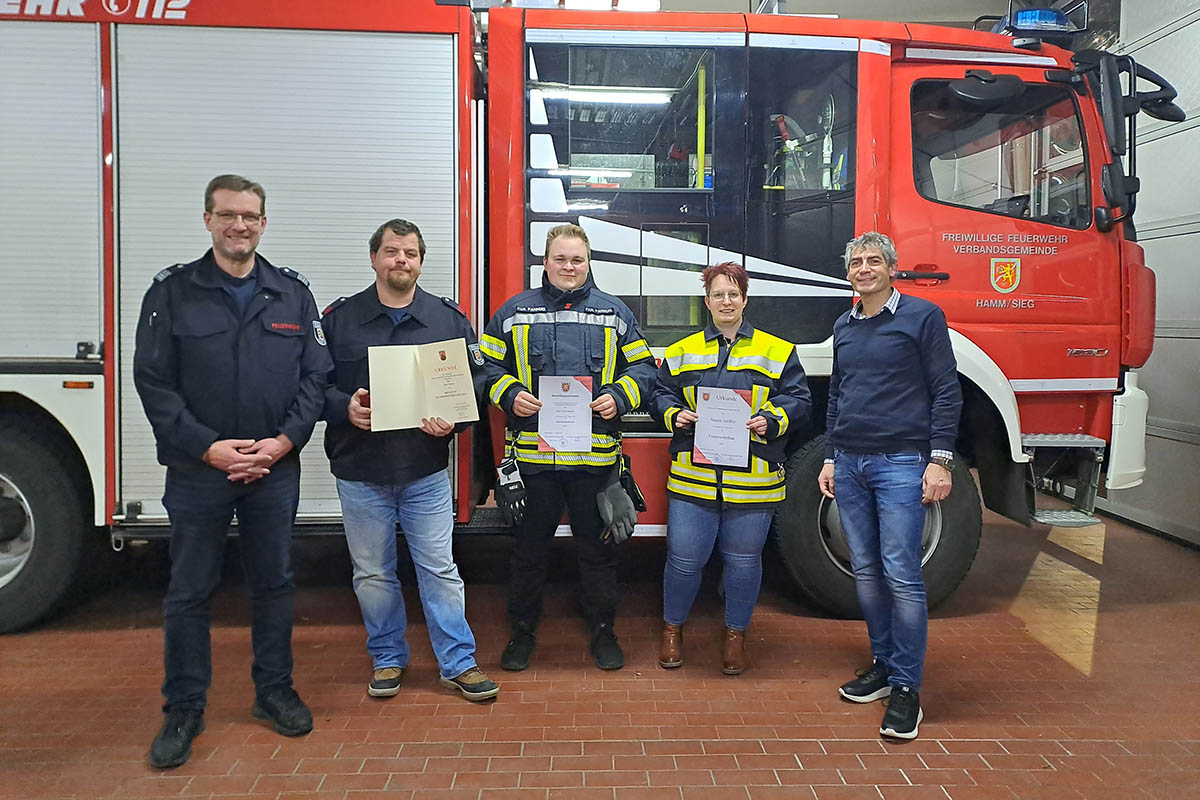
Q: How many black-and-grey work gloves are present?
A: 2